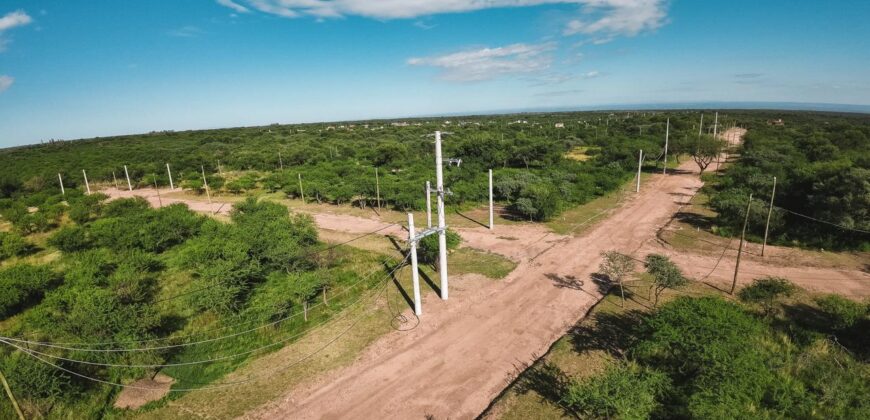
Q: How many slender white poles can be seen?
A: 12